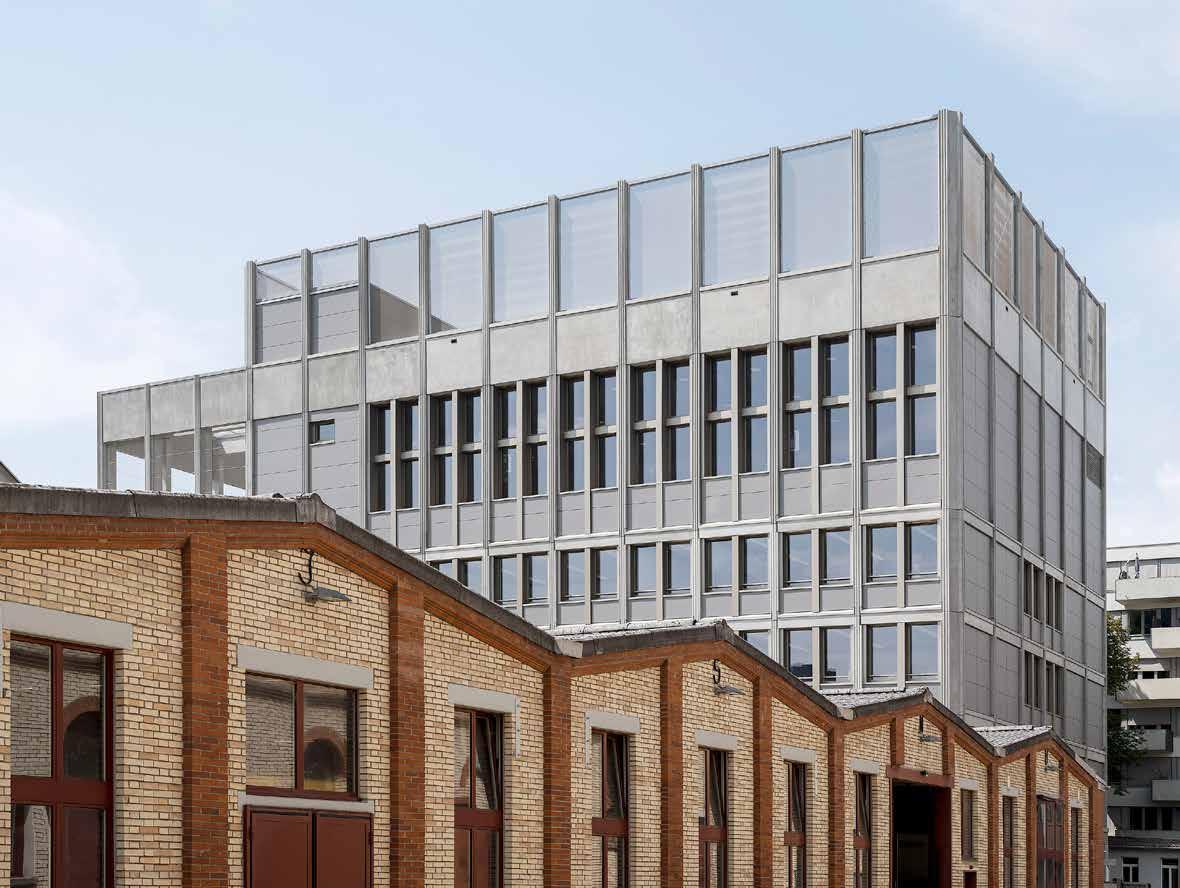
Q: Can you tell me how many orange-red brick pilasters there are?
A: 12